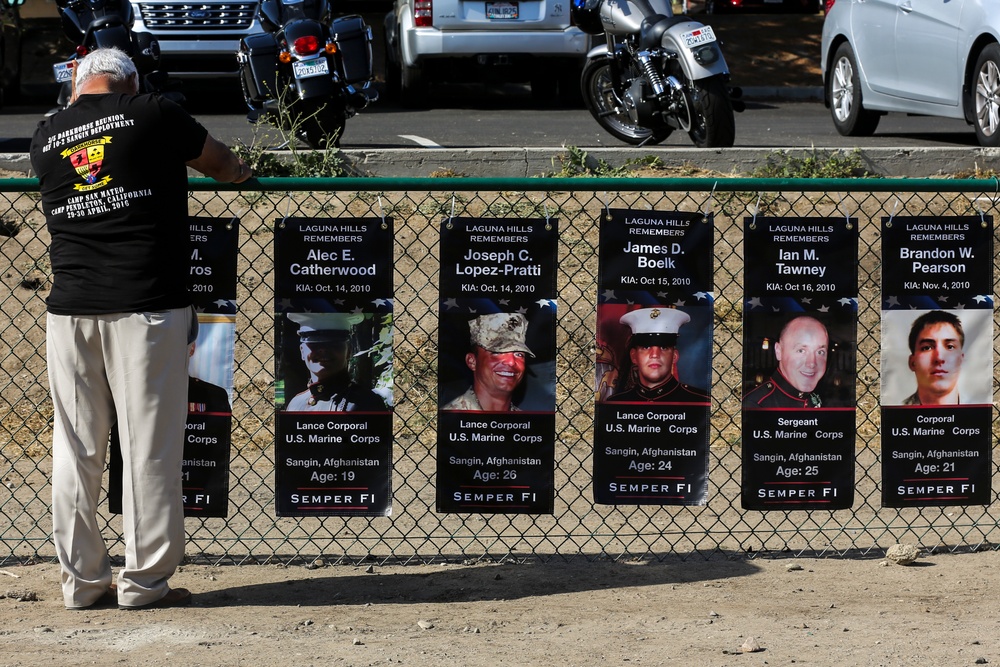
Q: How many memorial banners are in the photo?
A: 6